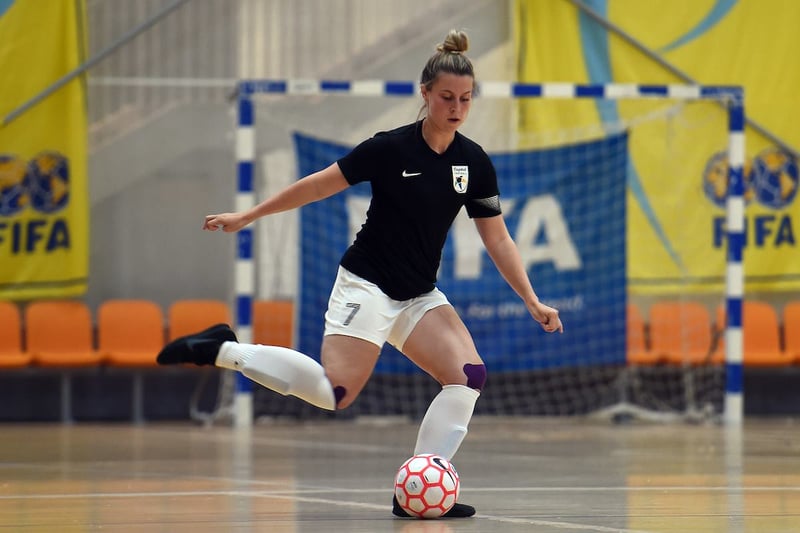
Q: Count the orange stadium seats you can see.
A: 9